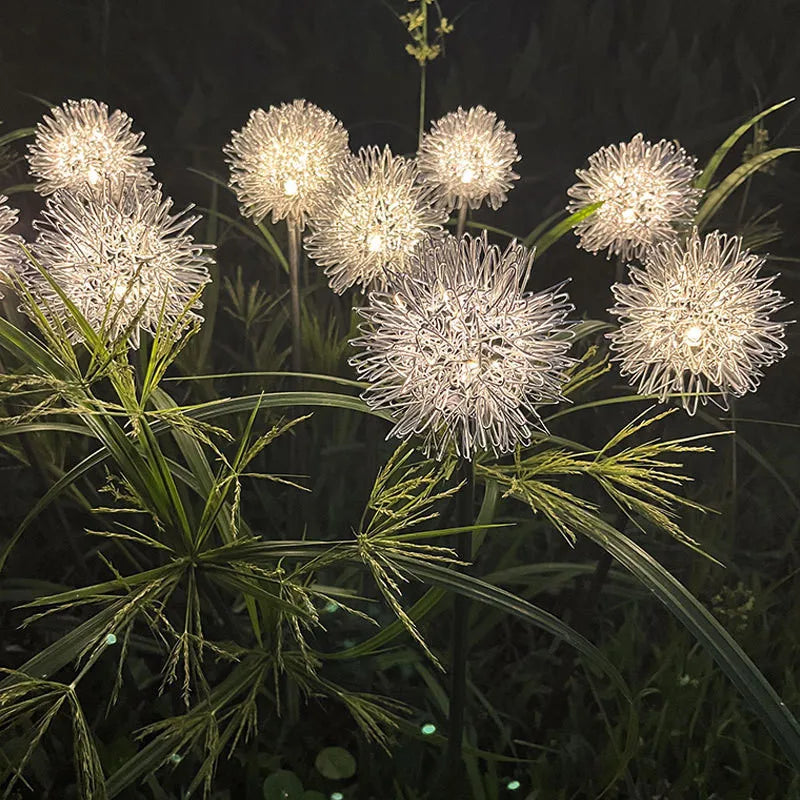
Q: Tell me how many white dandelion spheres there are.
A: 9